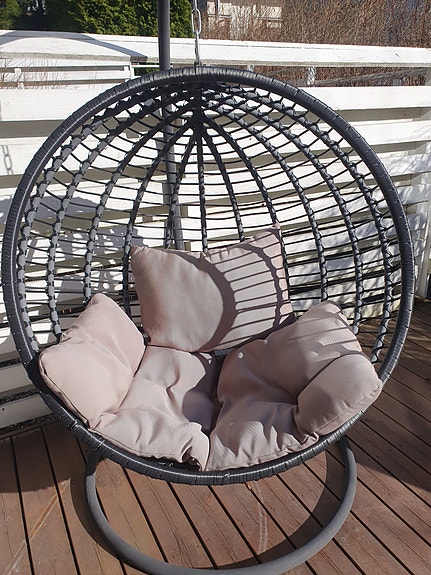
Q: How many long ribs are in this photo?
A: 11